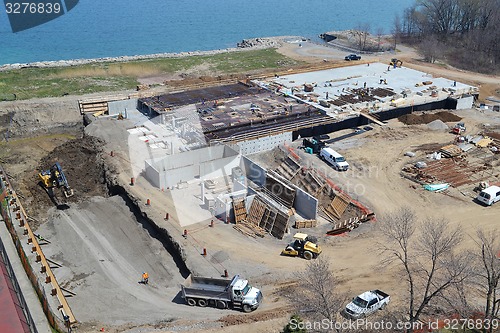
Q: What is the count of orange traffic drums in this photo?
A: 9